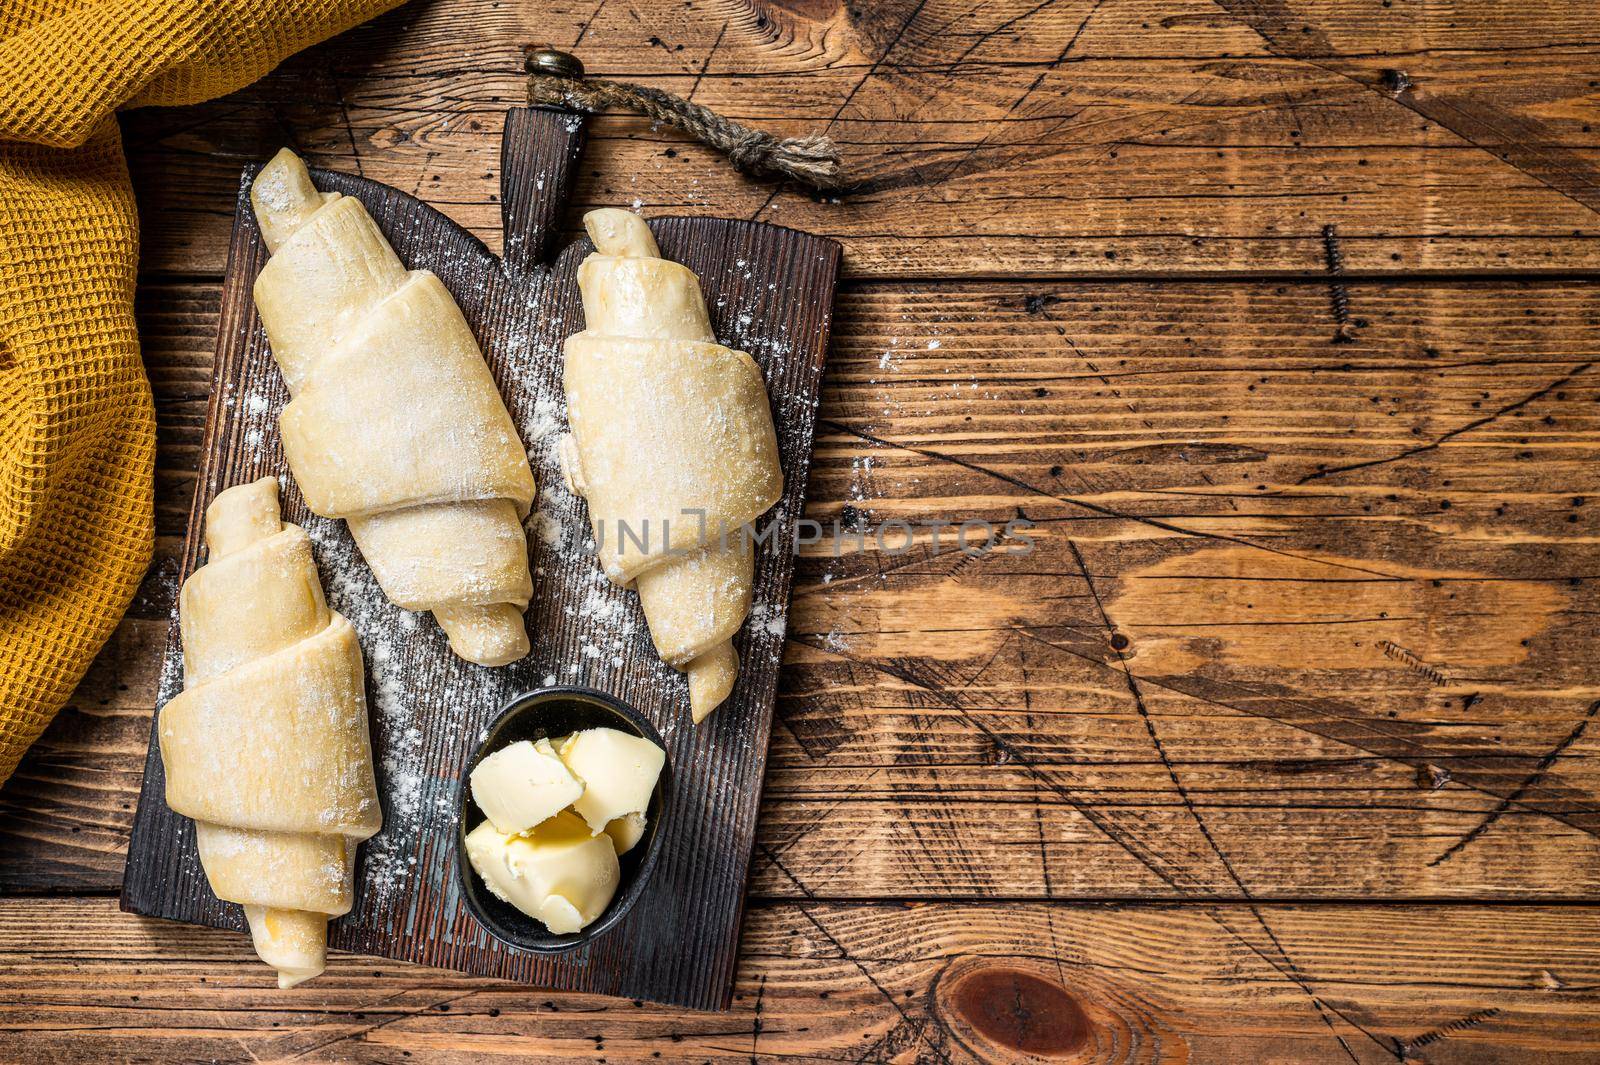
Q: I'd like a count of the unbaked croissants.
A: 3